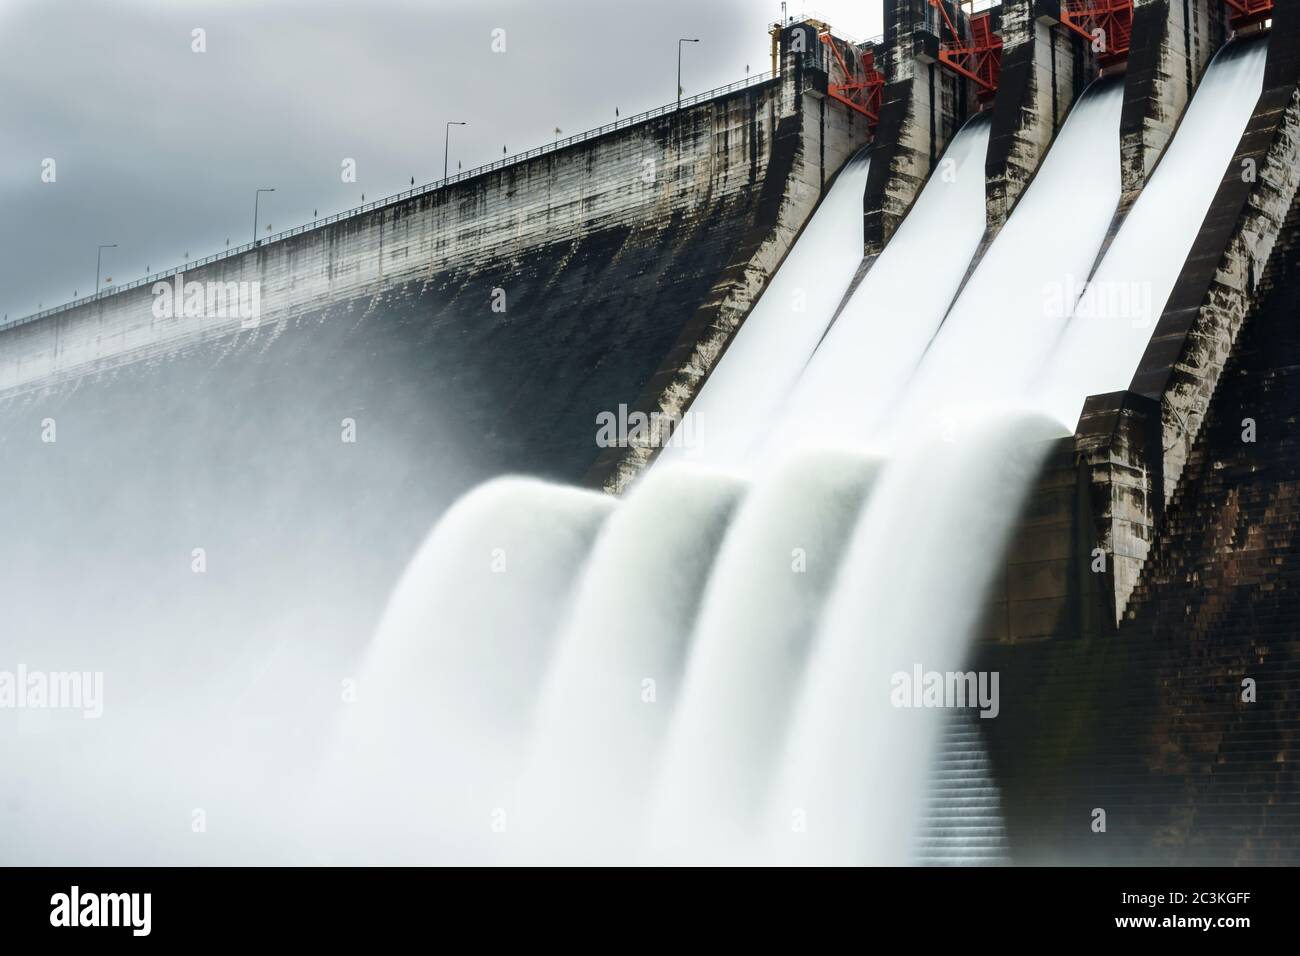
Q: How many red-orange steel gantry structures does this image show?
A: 4